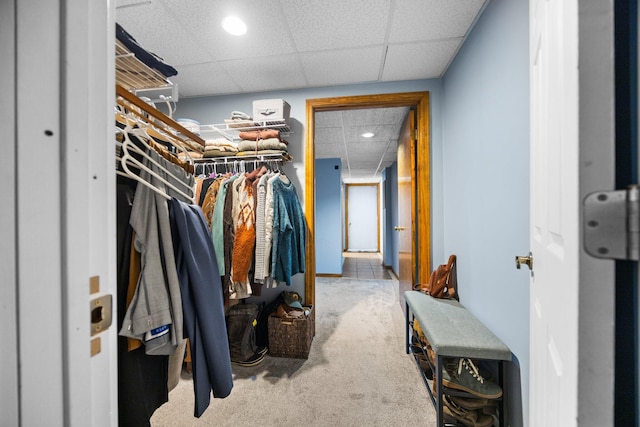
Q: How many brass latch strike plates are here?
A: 1